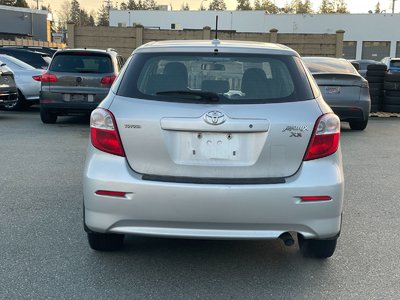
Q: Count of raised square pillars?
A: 5